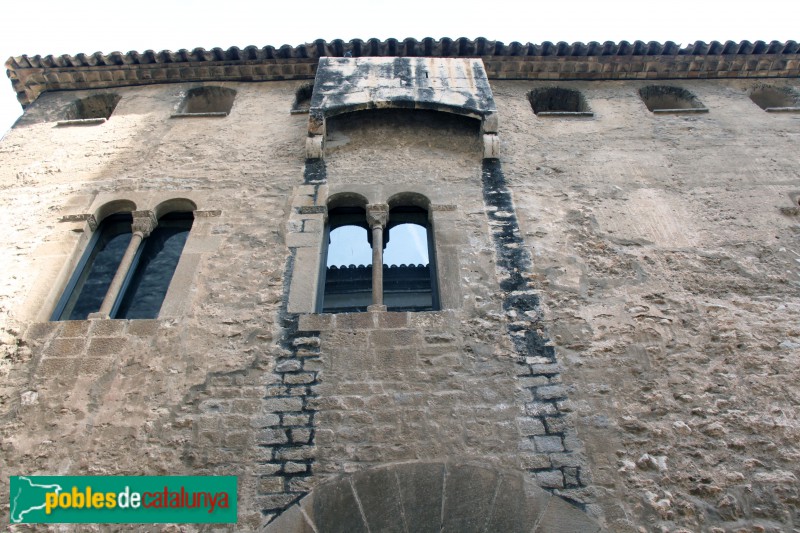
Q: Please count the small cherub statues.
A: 0